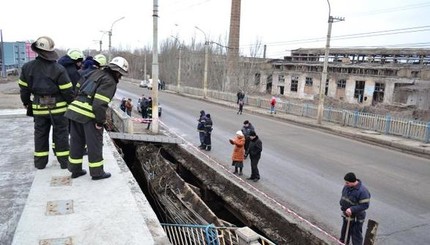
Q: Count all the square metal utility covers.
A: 3